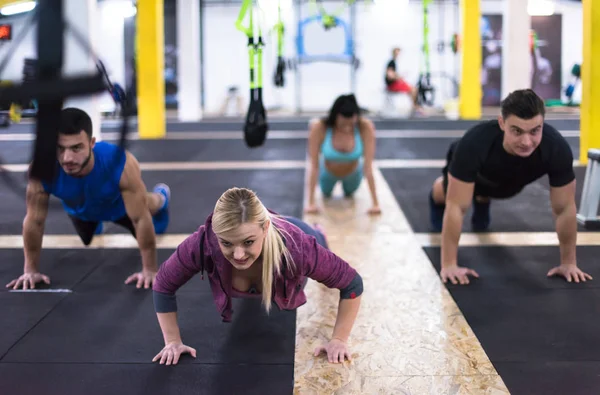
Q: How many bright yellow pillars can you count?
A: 3